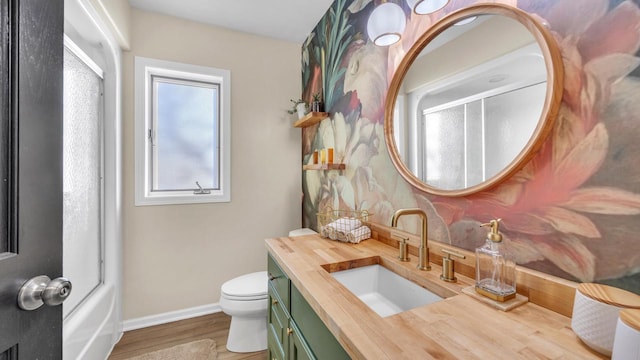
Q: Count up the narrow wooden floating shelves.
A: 2